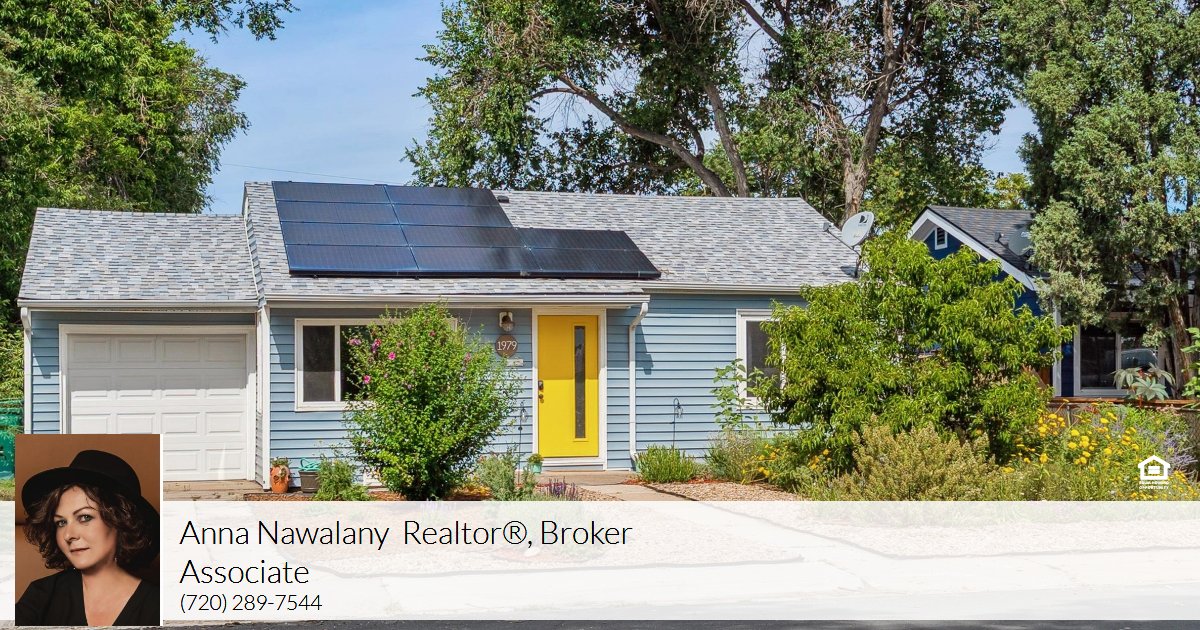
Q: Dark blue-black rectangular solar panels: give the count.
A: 10